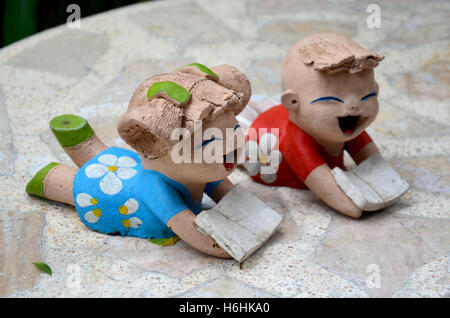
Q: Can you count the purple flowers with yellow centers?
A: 0